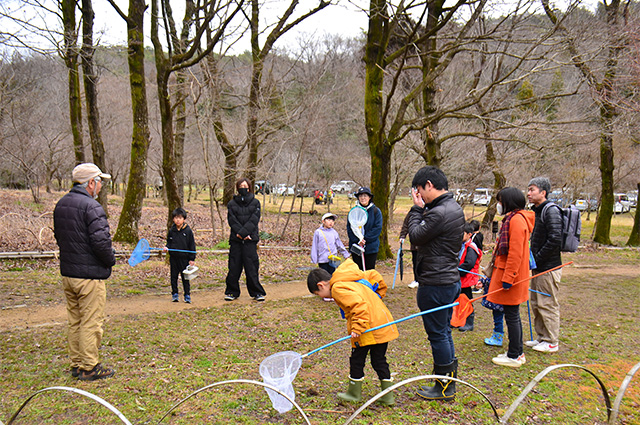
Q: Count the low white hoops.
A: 5